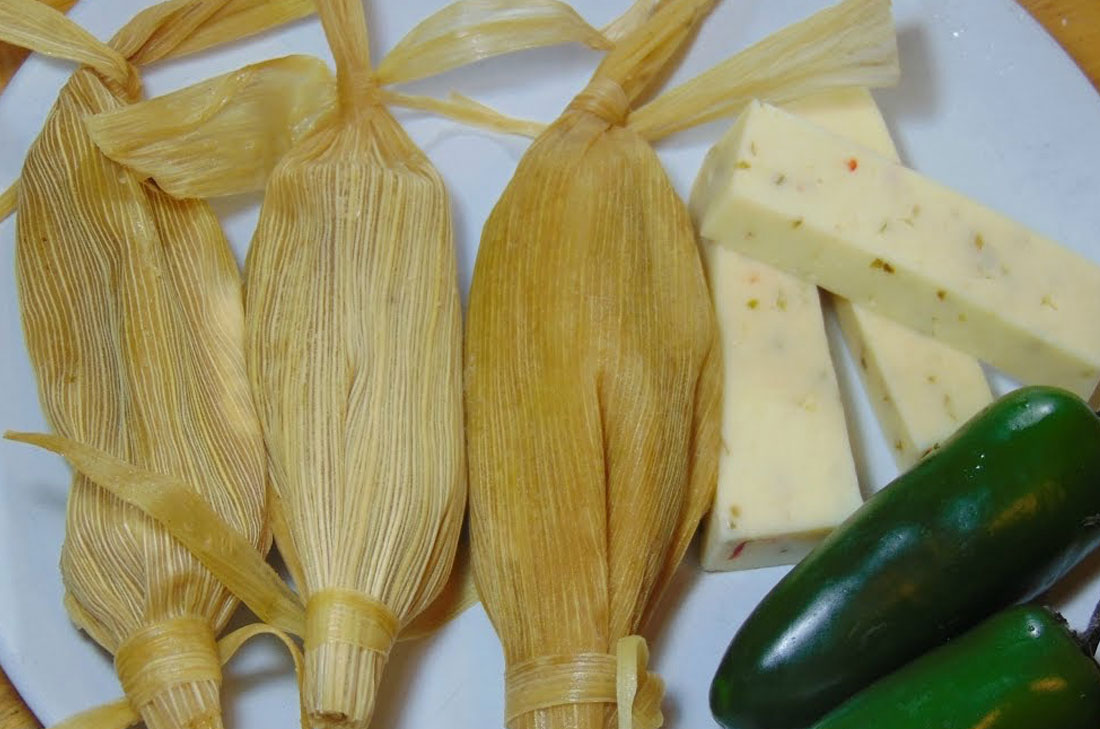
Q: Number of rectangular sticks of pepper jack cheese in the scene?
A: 3